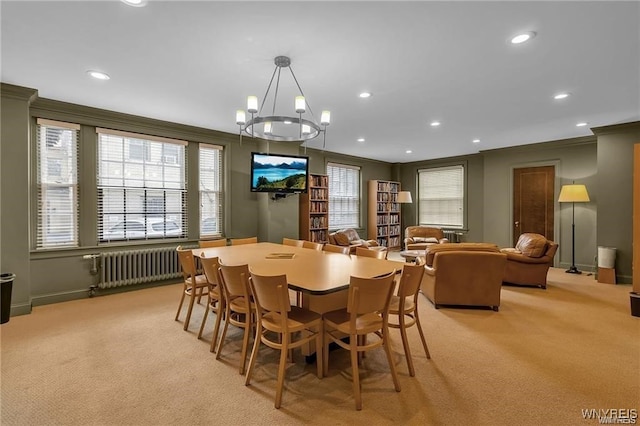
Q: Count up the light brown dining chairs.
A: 12